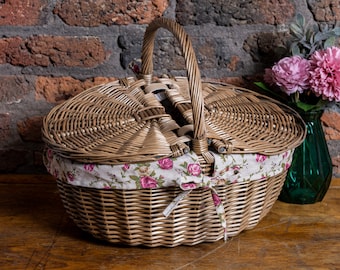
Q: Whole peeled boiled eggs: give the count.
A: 0